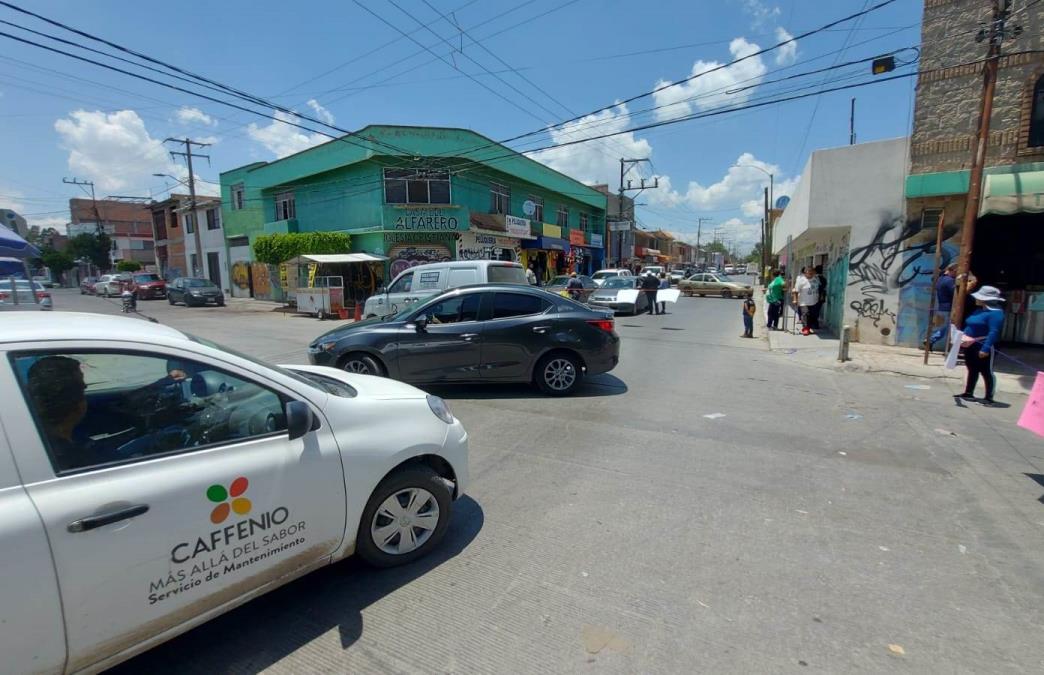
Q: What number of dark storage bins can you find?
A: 0